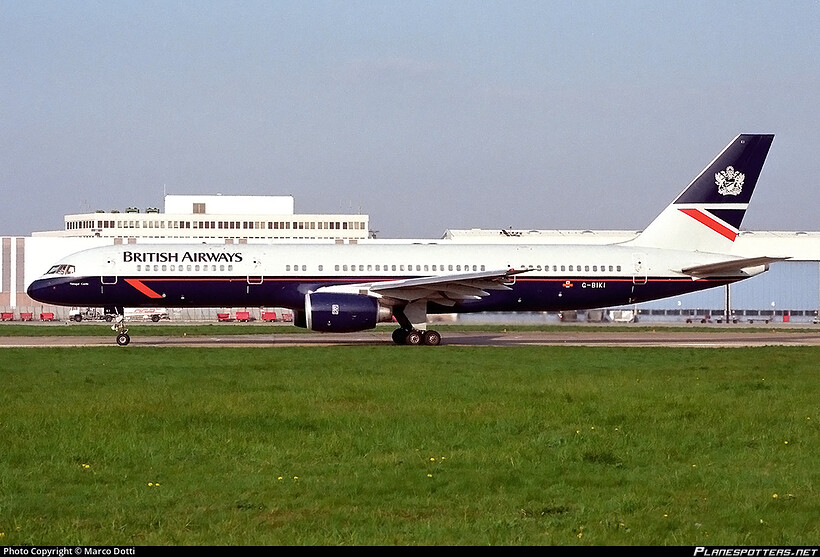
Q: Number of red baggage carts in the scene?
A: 7